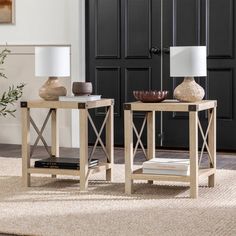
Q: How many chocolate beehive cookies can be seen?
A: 0